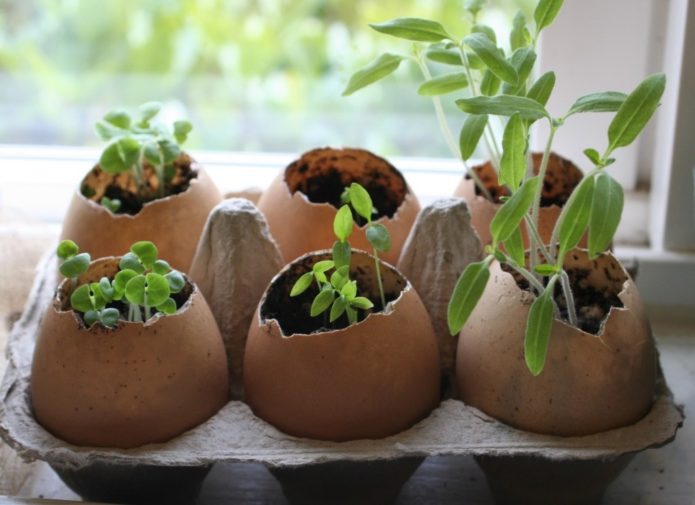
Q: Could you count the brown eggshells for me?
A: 6